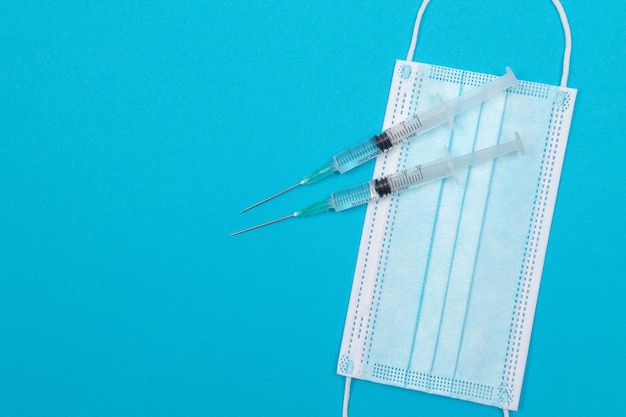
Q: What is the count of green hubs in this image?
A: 2